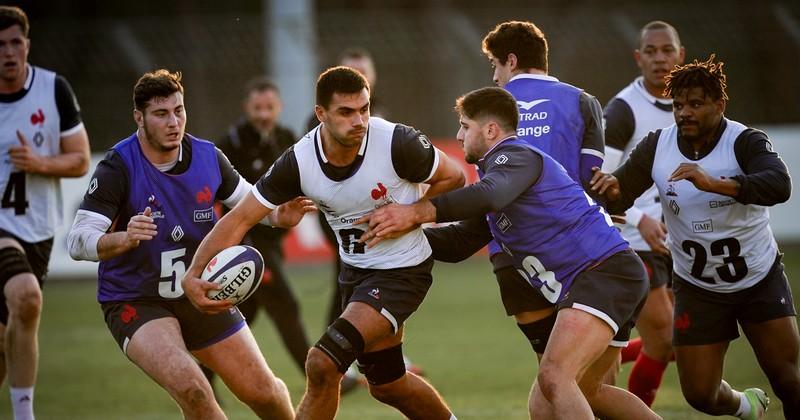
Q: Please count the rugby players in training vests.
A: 7